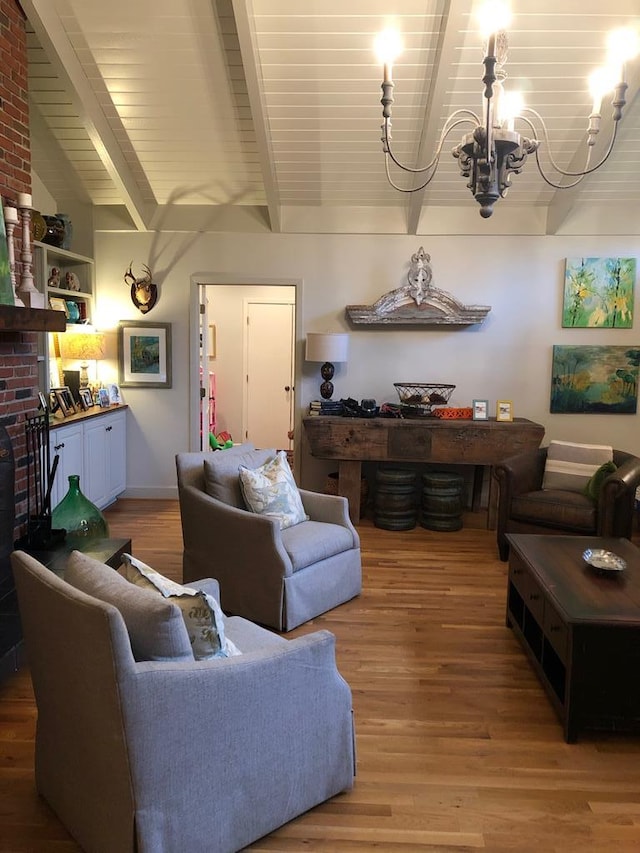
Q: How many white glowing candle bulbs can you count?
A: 5